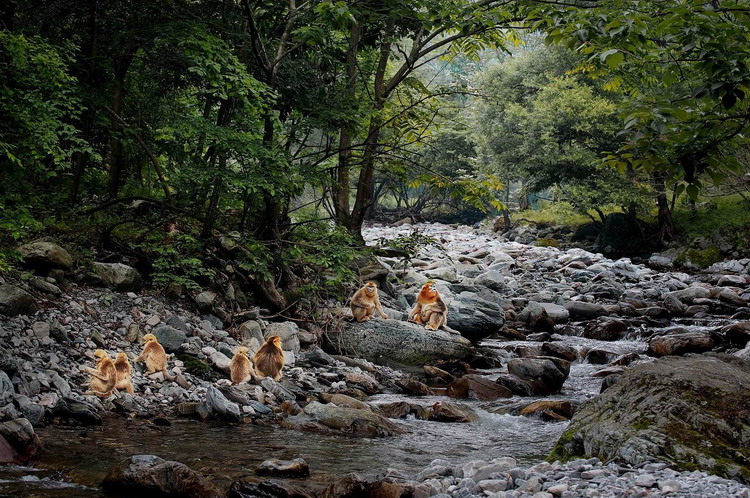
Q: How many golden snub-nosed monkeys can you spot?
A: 7